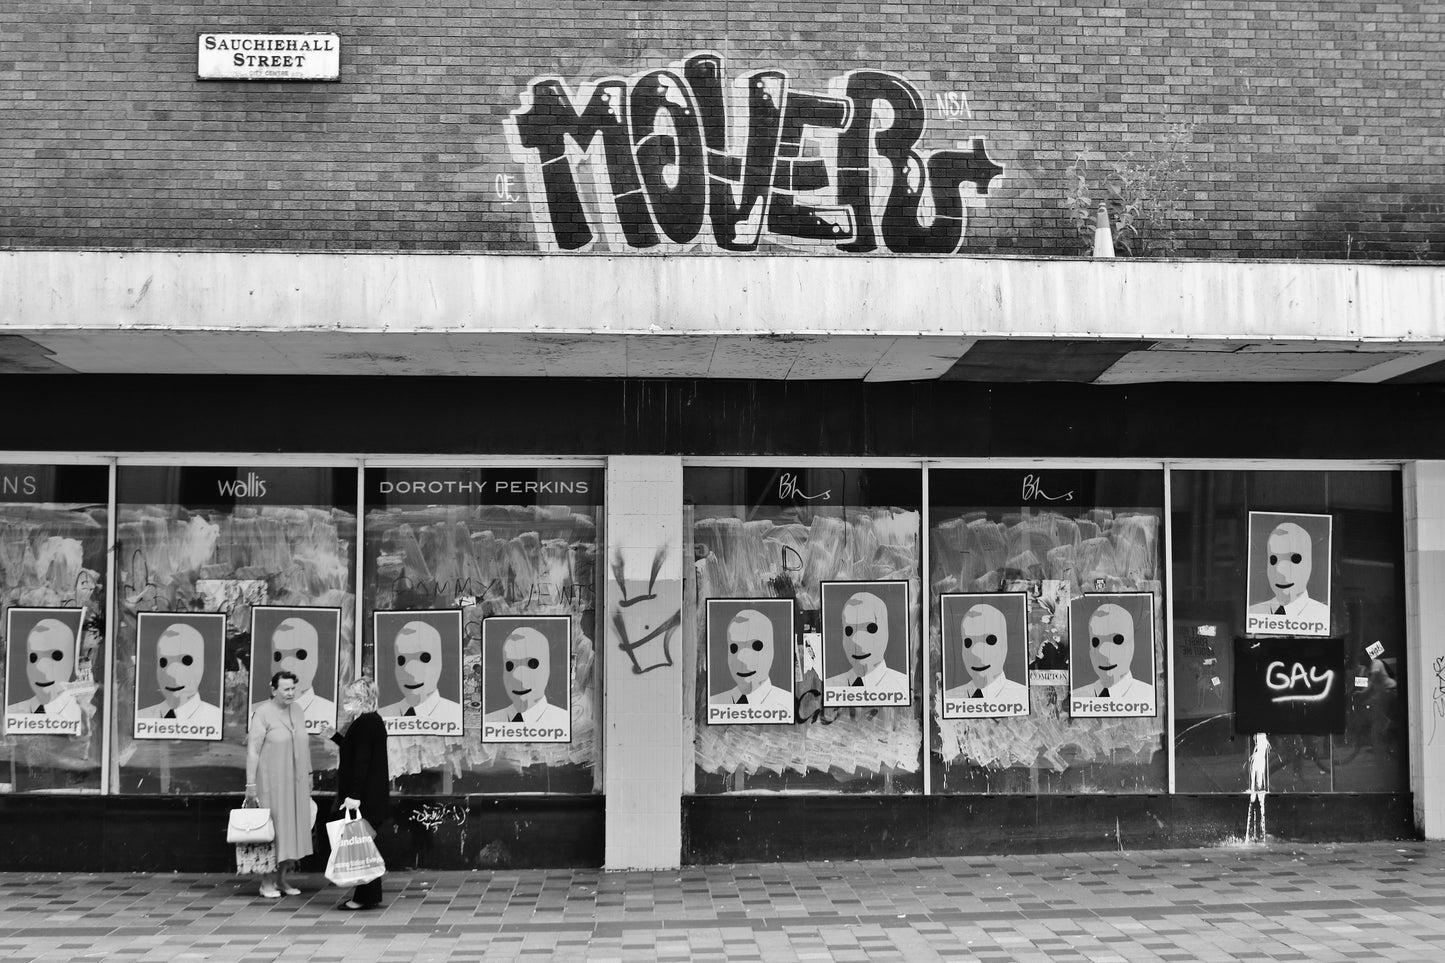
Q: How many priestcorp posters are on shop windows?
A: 10